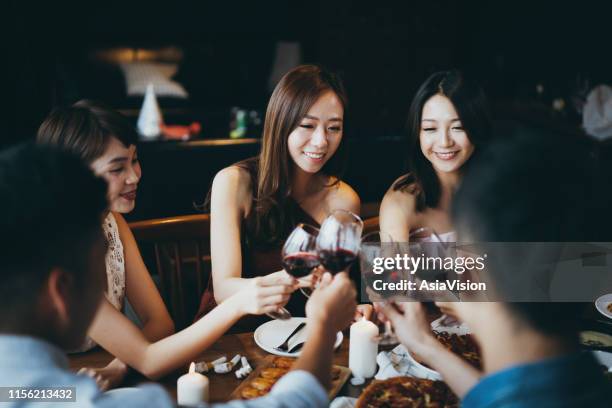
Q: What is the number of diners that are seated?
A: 5